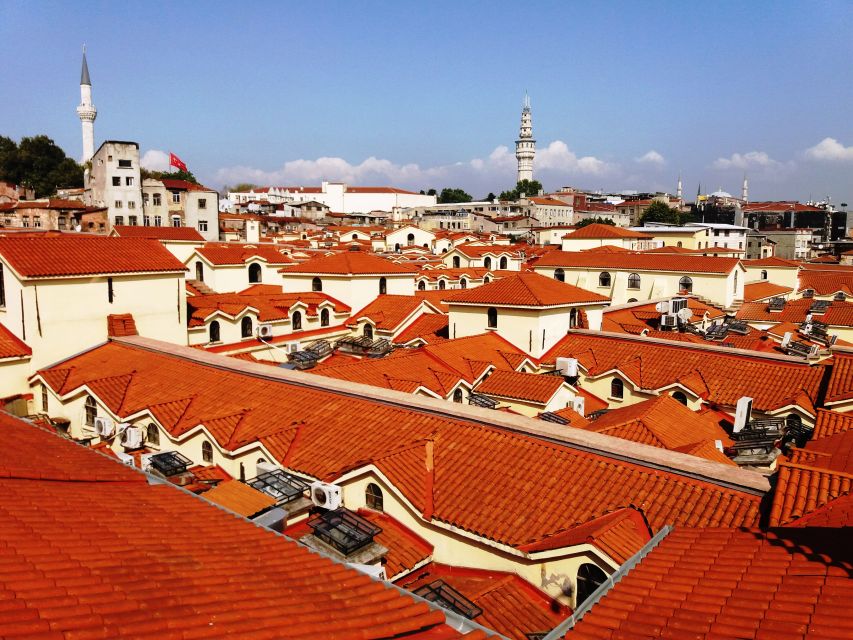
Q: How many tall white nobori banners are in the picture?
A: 0